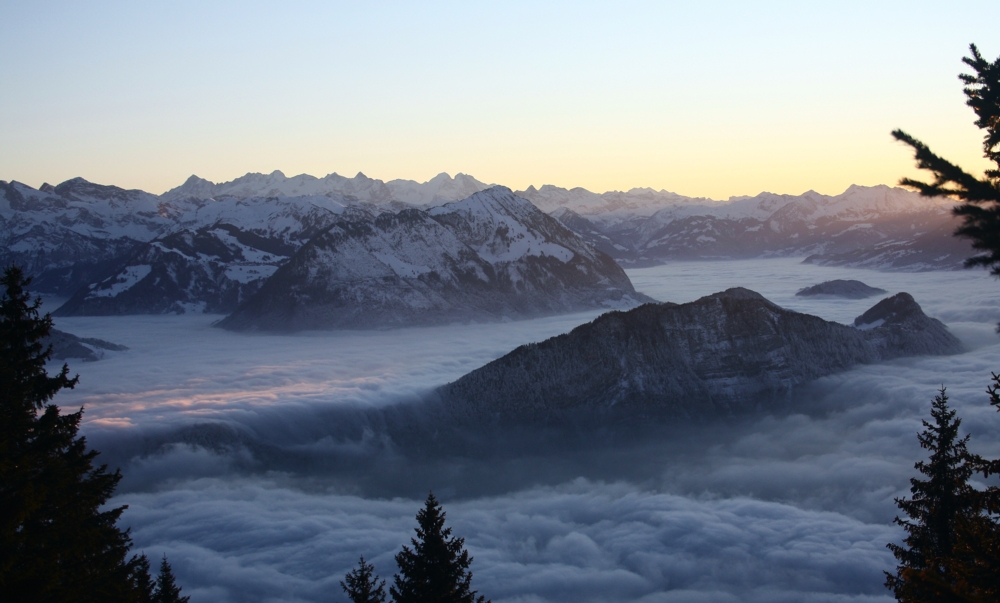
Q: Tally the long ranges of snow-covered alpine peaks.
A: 1